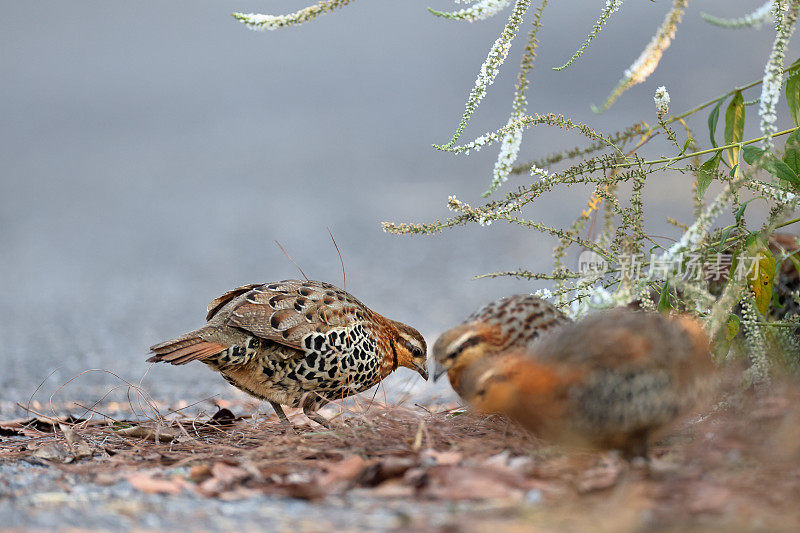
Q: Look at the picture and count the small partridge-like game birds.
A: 3